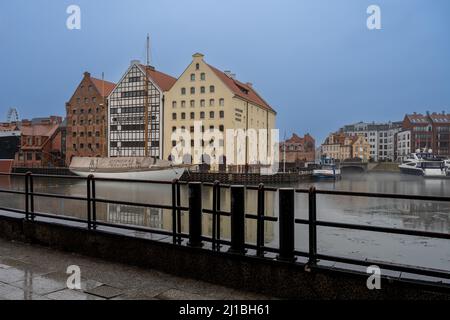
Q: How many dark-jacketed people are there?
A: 0